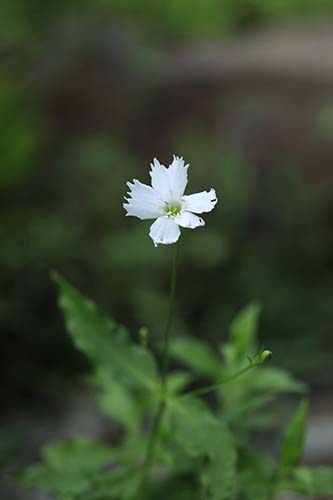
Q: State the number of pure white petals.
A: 5